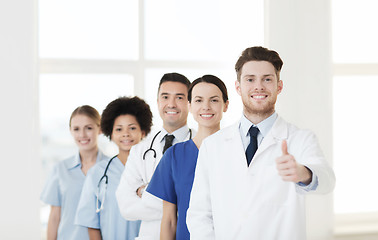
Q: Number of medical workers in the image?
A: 5